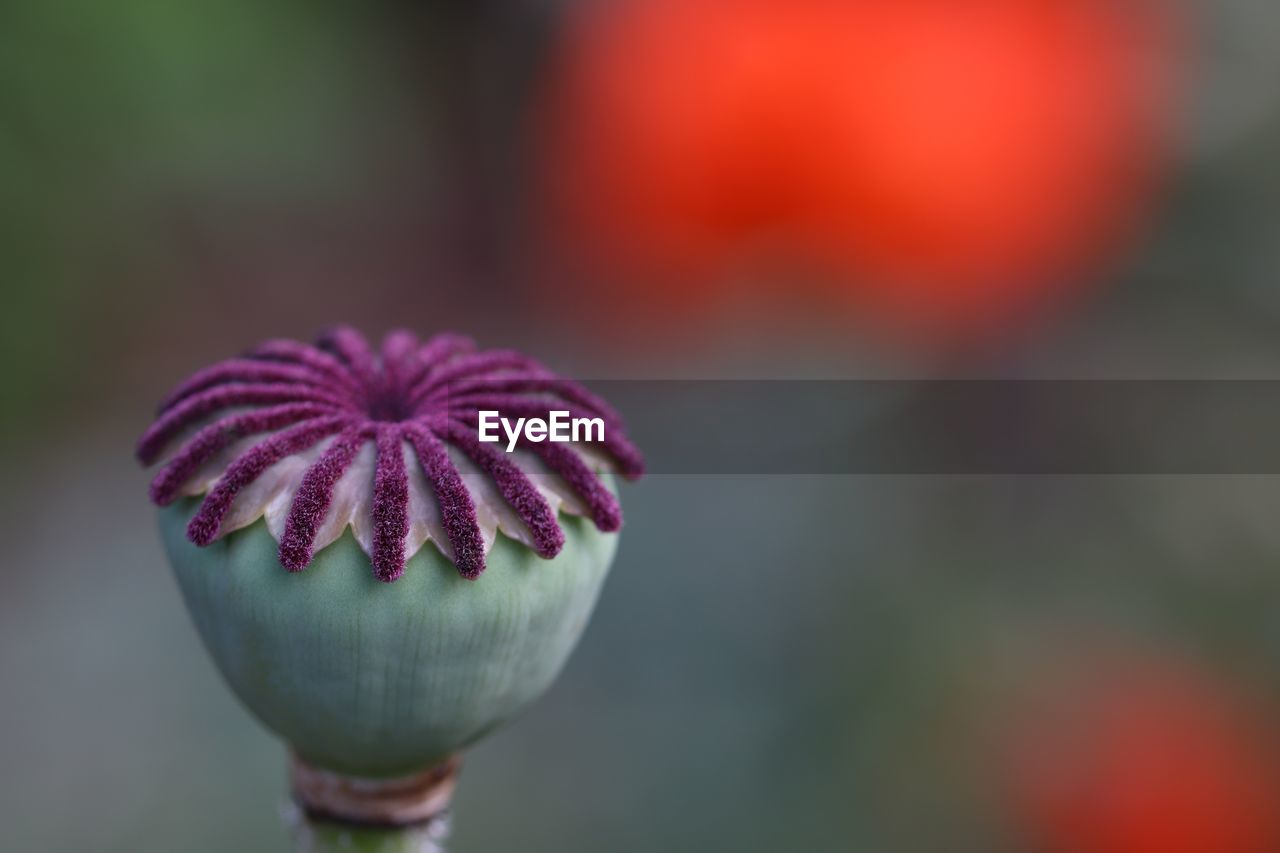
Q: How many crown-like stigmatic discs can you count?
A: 1